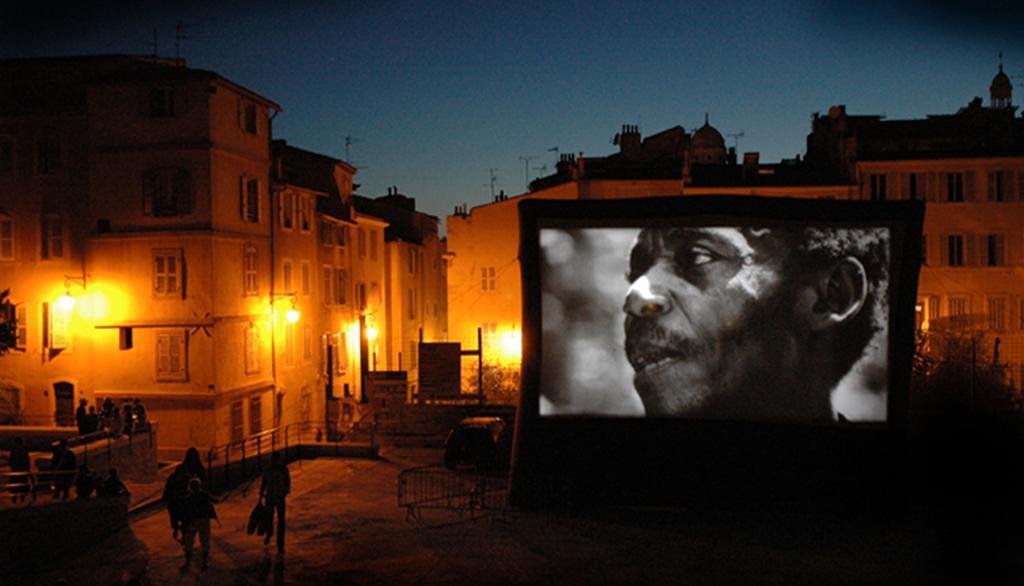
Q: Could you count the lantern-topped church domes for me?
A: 2